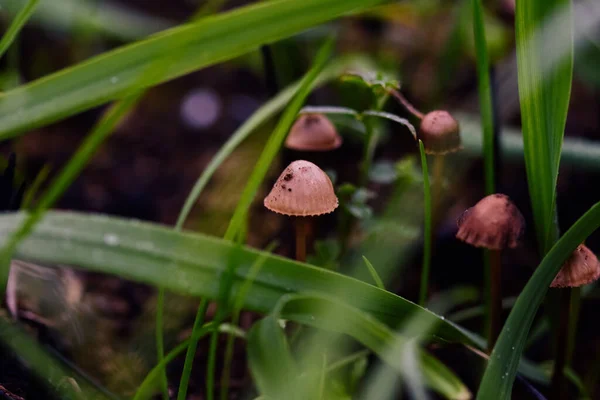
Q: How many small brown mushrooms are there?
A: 5